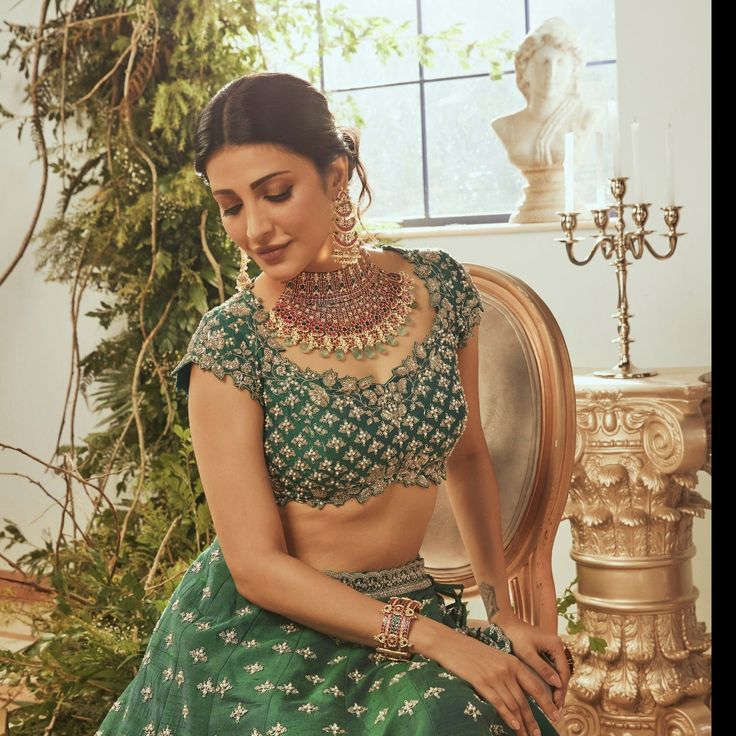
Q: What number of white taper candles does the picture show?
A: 5